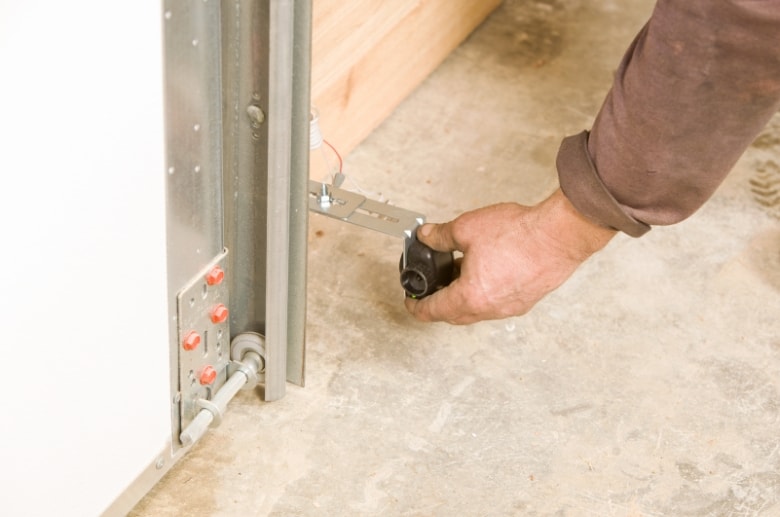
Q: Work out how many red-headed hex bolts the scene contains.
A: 4